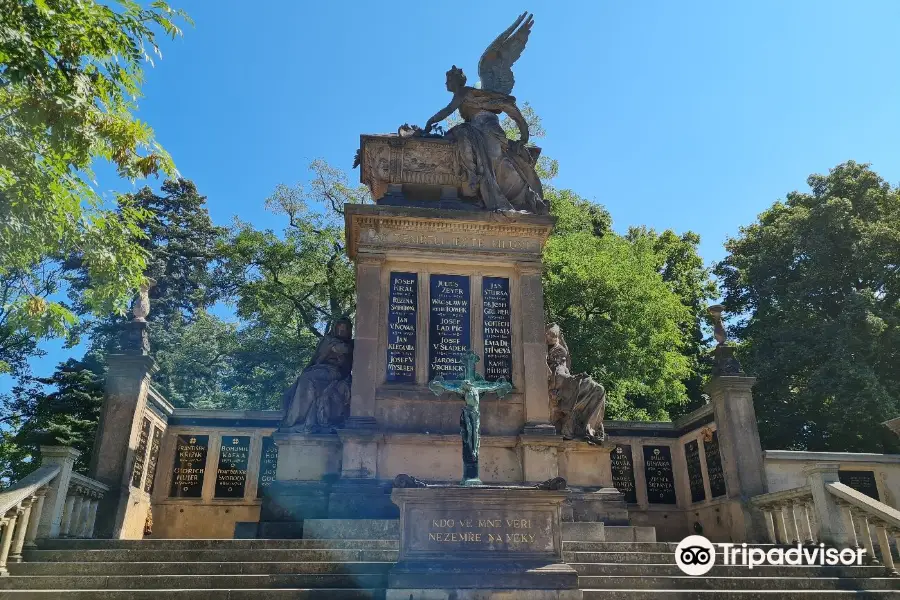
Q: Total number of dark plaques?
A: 13